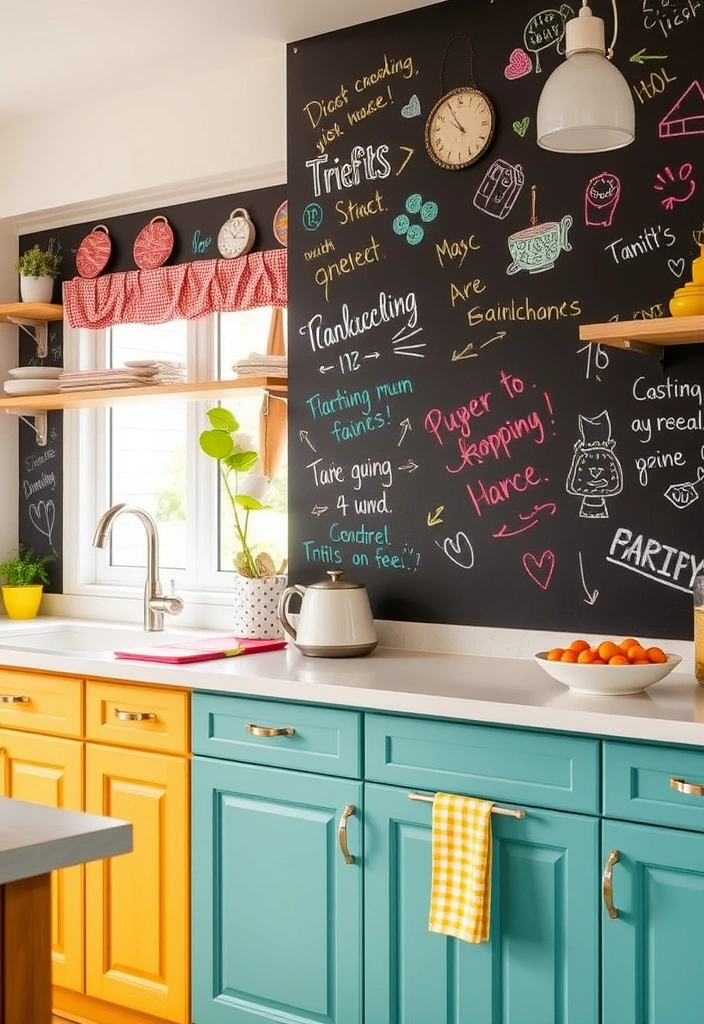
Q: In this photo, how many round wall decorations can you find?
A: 5